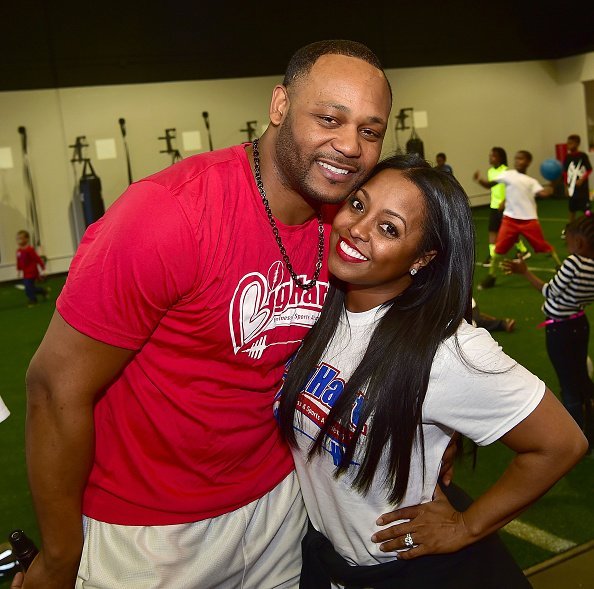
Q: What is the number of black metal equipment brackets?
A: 4